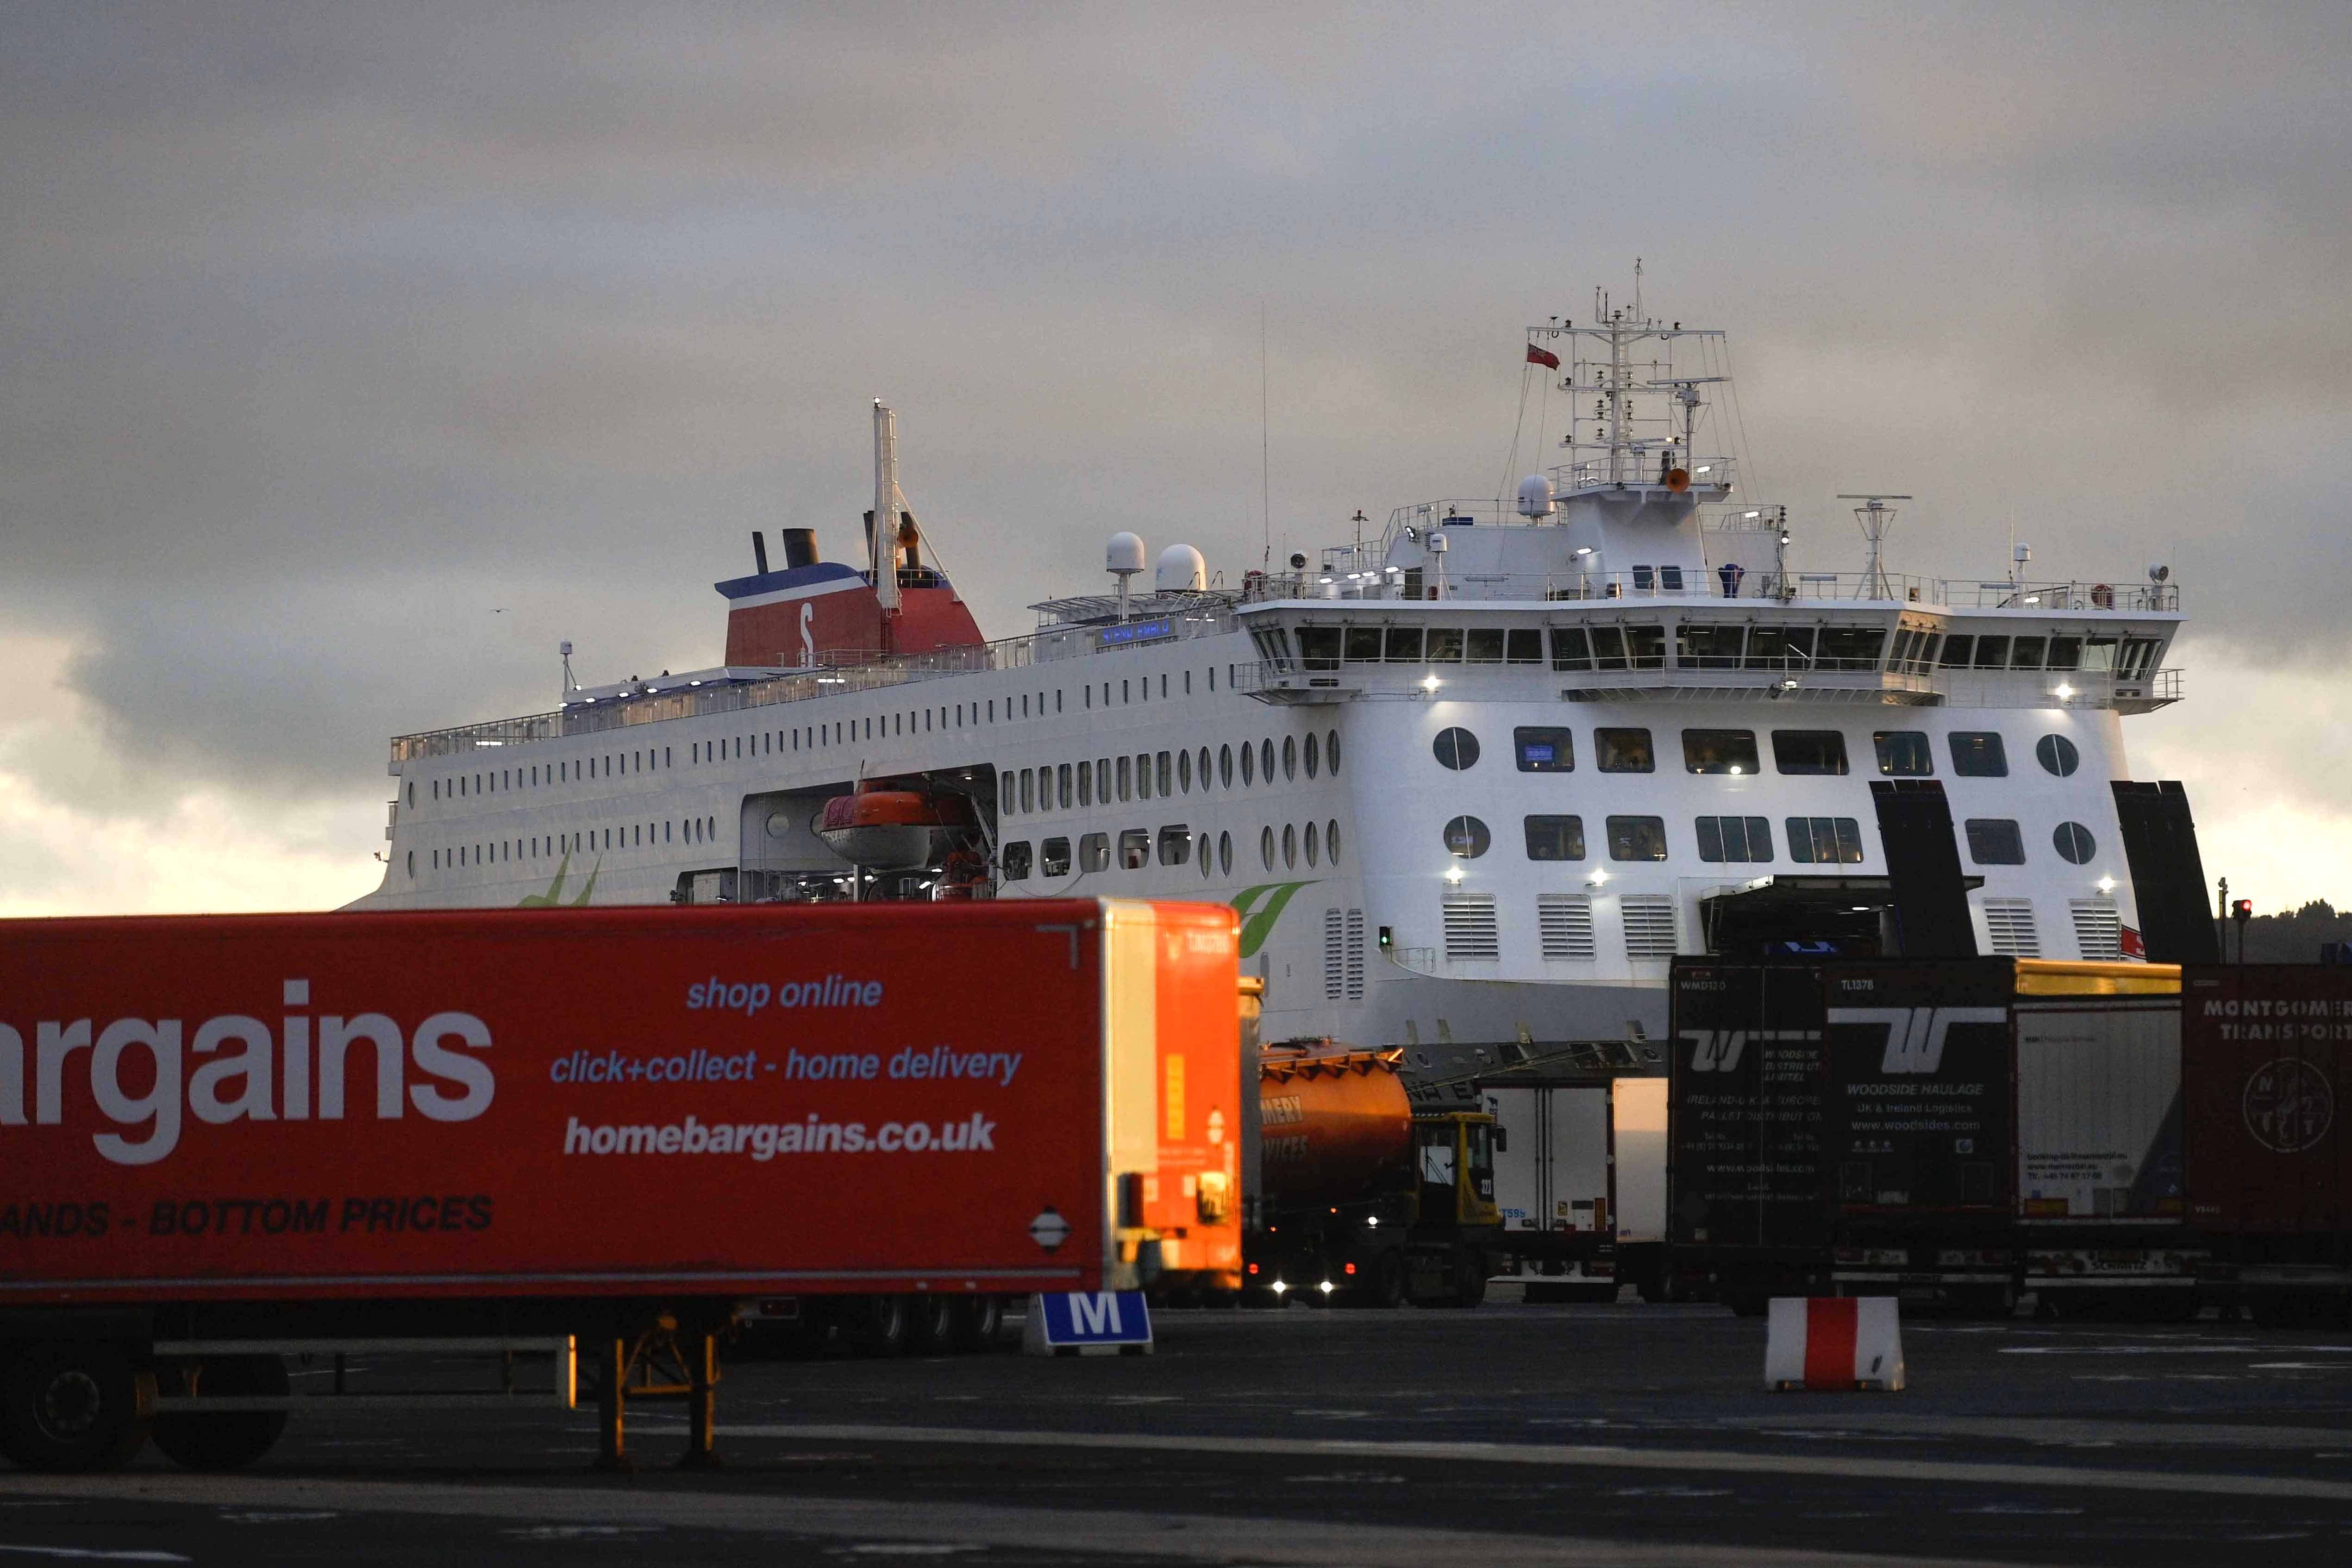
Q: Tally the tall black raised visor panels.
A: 2